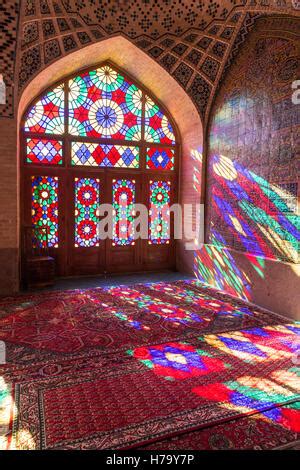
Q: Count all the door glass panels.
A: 4